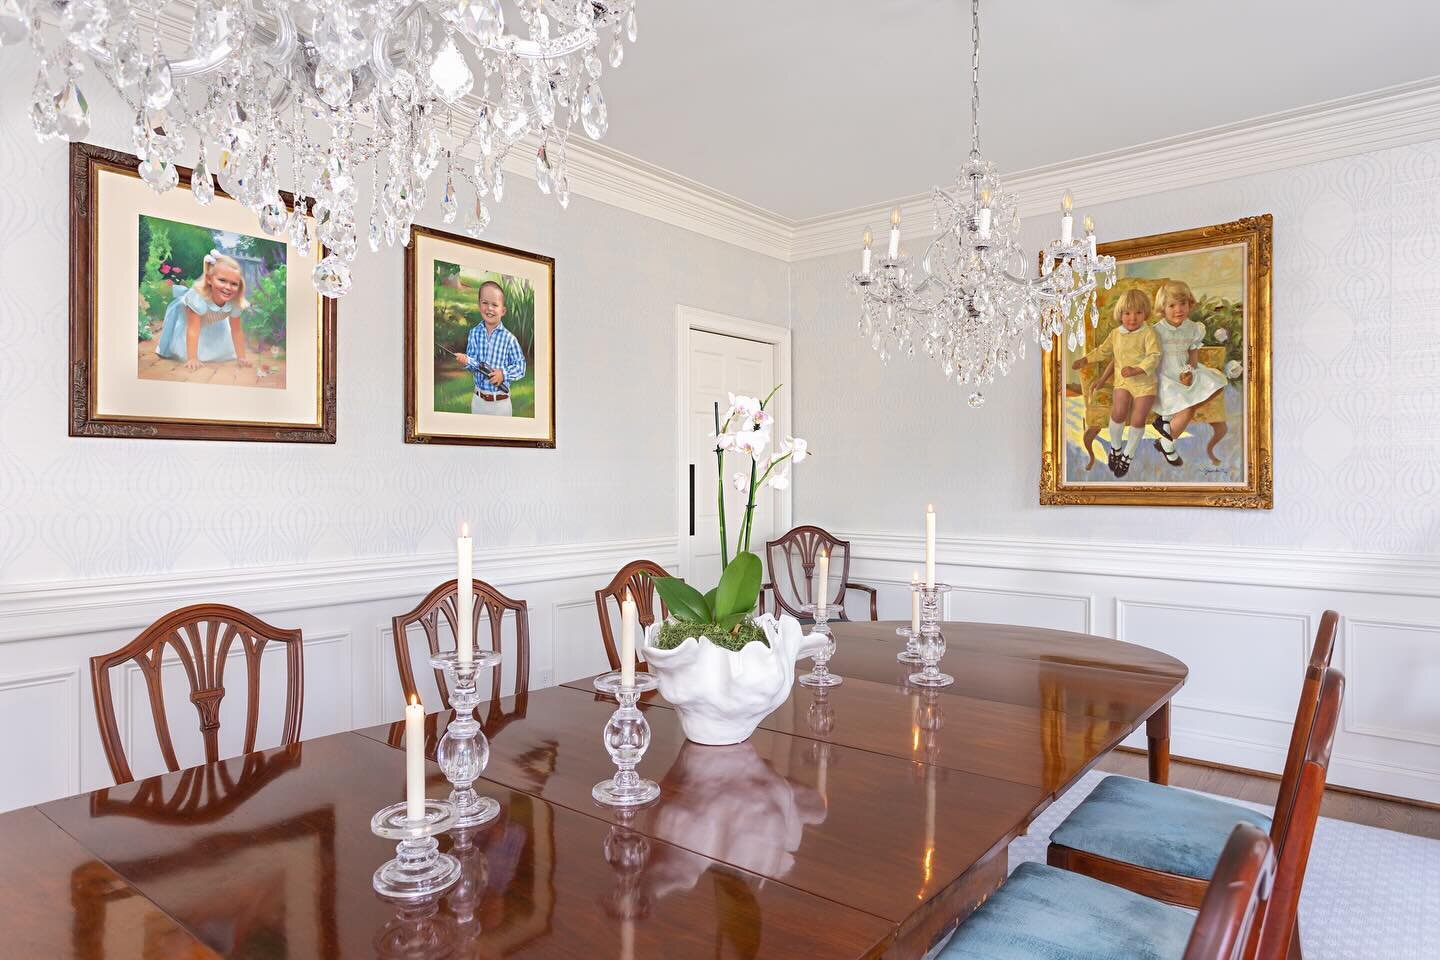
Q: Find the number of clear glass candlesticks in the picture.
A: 6